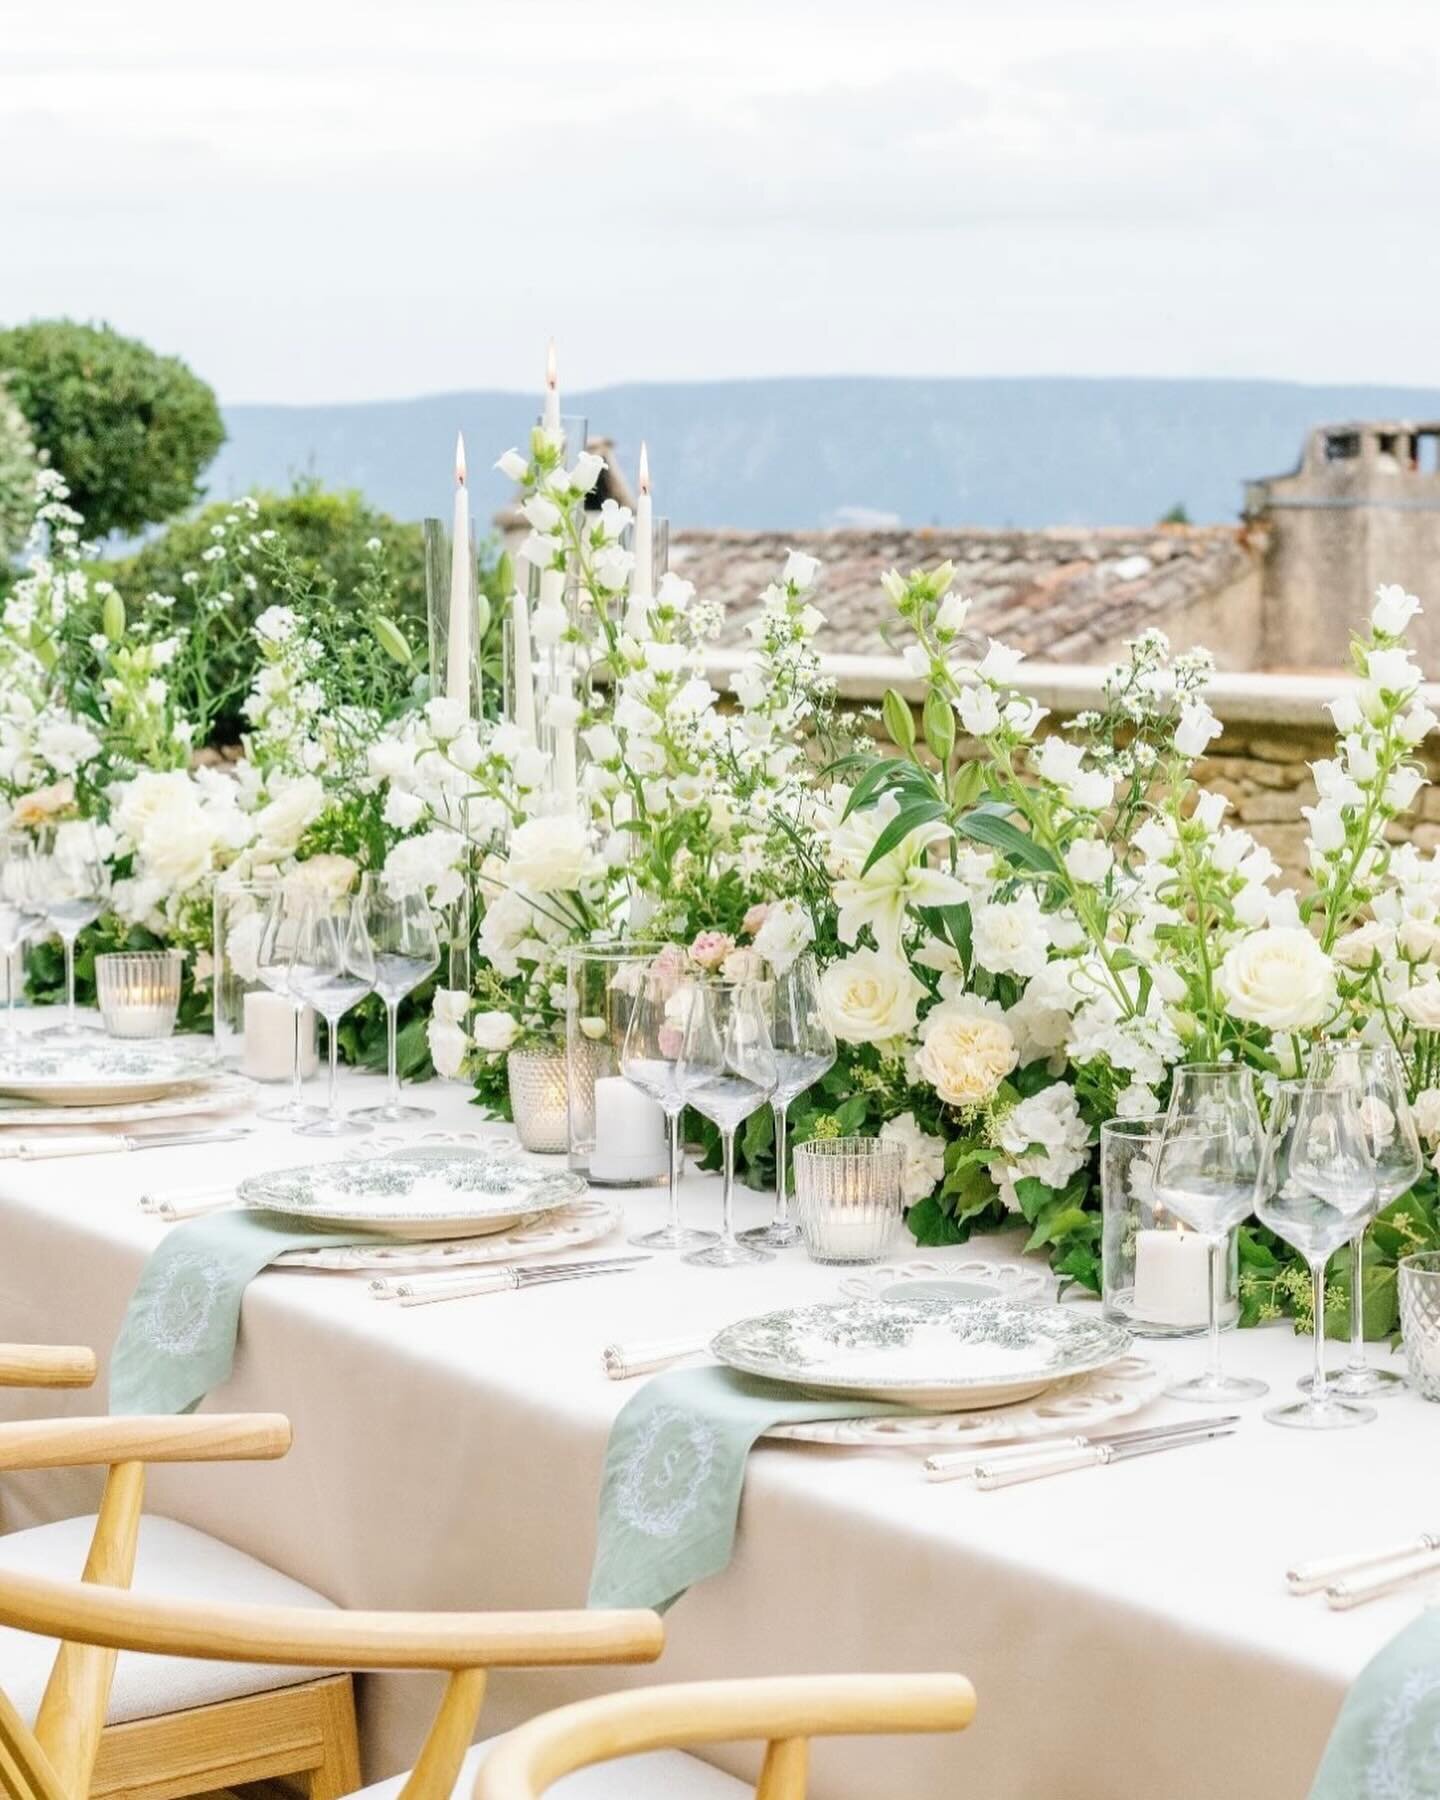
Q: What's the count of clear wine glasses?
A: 11